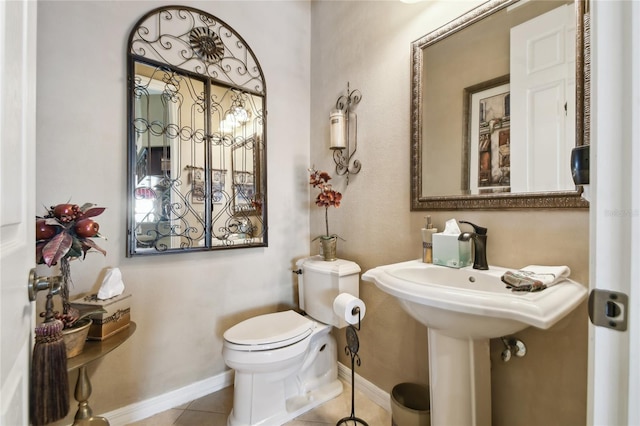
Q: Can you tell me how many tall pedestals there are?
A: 1